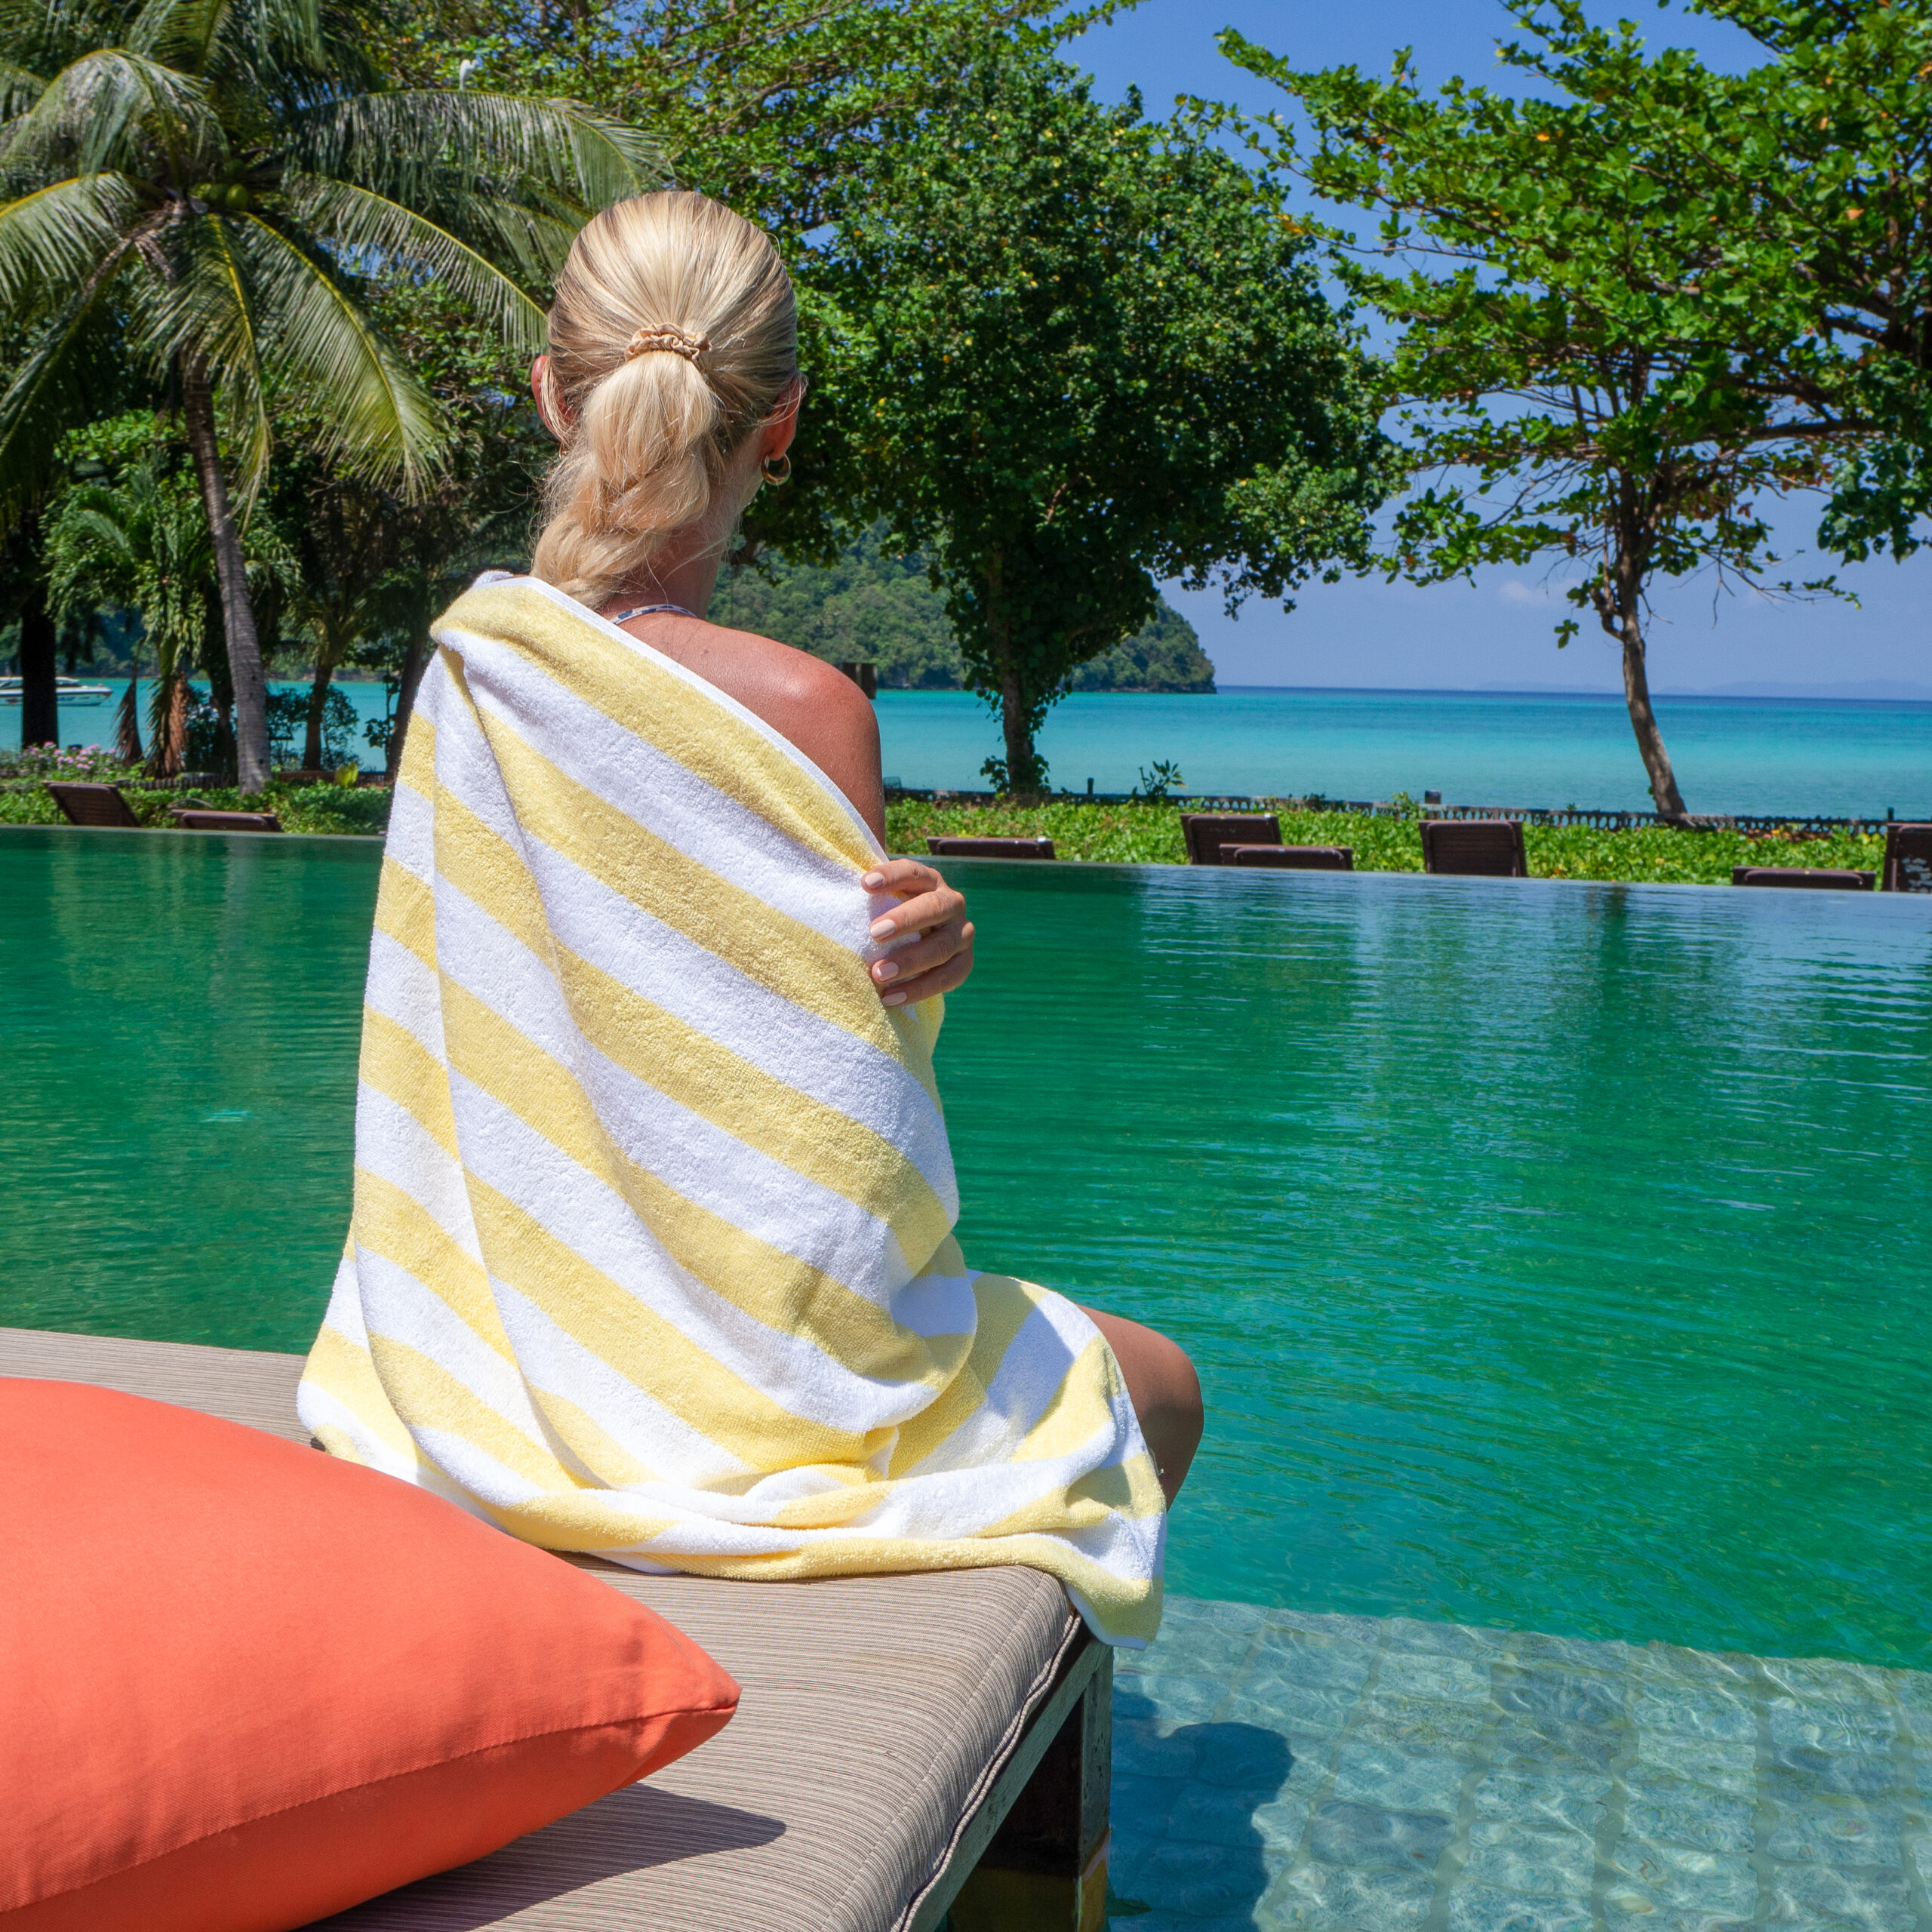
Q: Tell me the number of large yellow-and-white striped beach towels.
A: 1